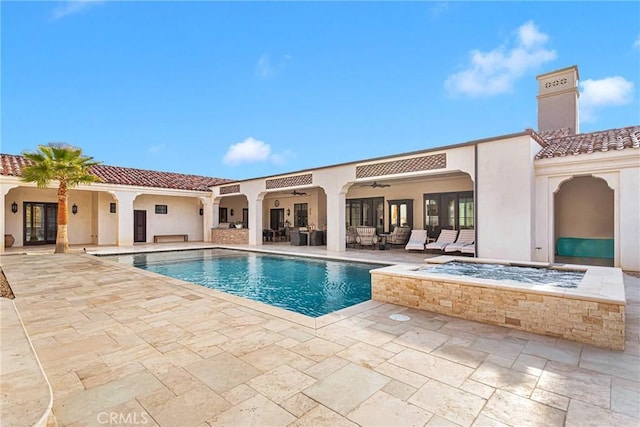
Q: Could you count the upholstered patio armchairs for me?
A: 3